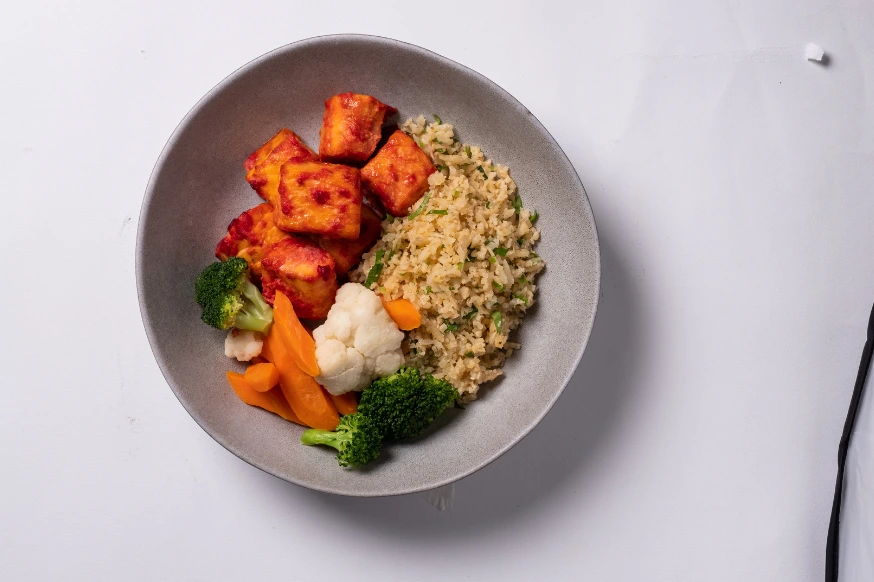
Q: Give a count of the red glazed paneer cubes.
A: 7